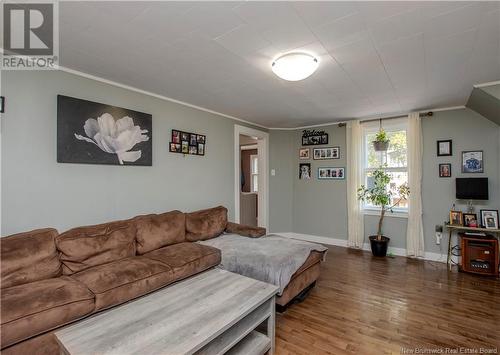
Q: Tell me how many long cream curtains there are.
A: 2